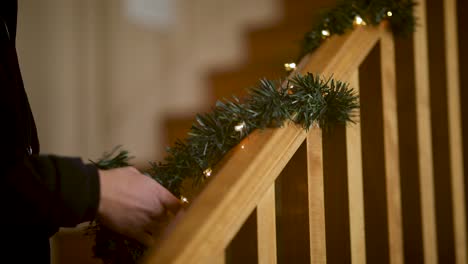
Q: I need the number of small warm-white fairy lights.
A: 7